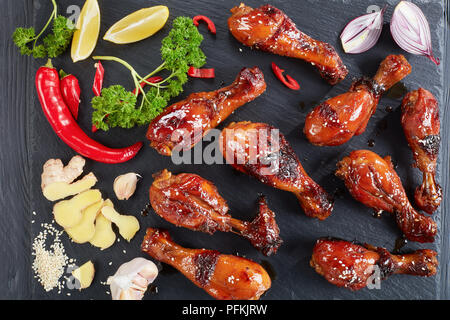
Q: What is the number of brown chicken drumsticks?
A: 9